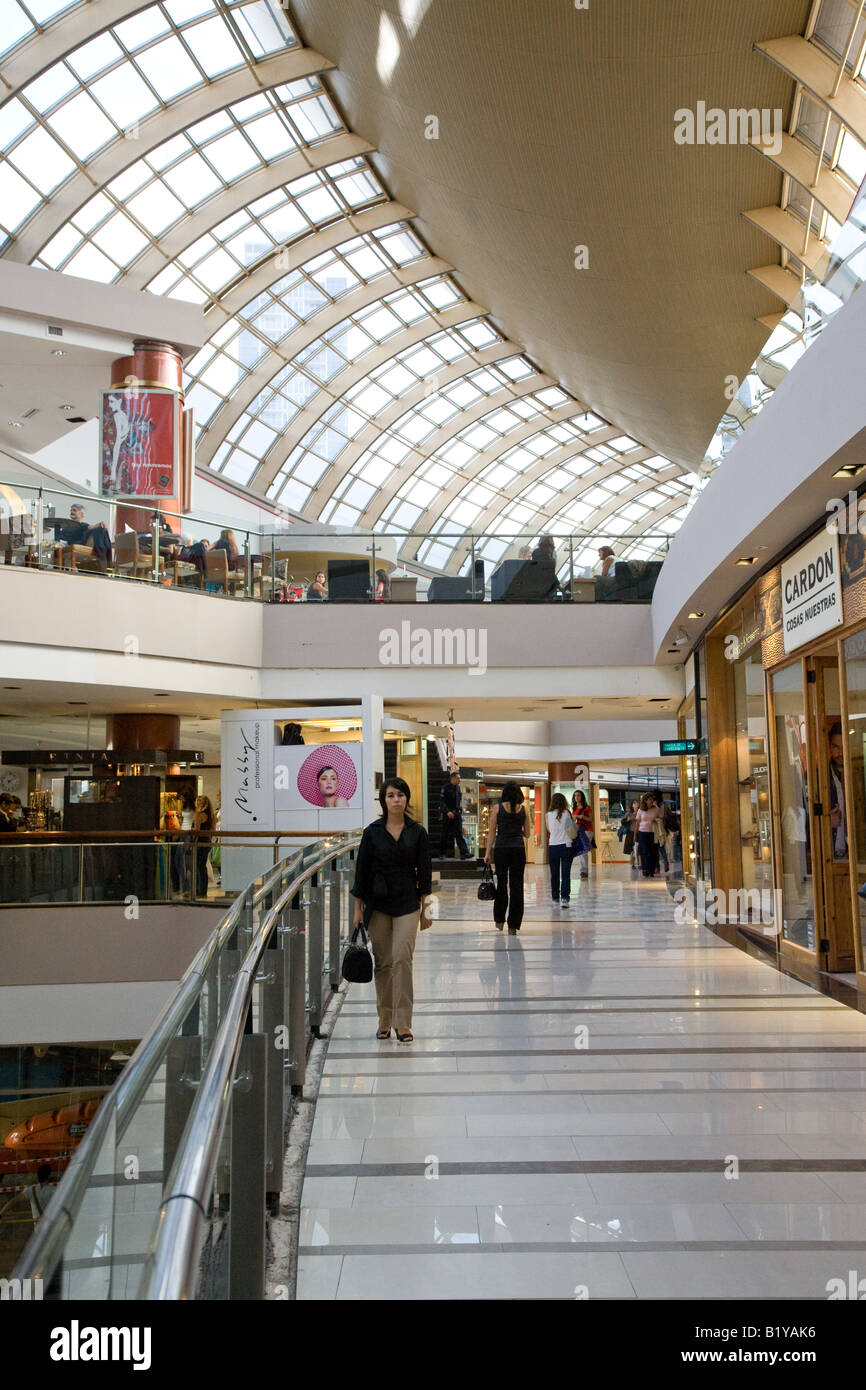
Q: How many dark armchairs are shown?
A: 4